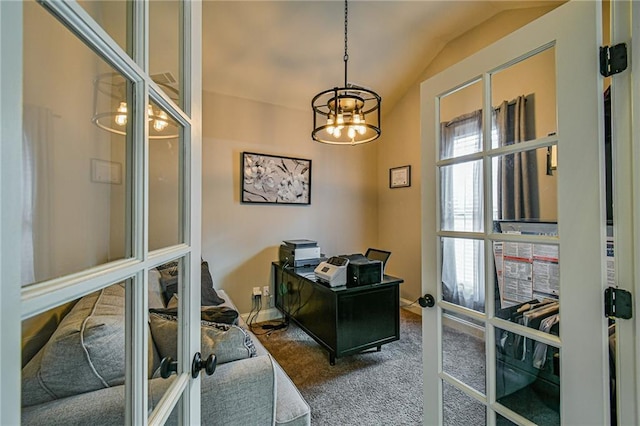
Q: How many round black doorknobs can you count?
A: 3